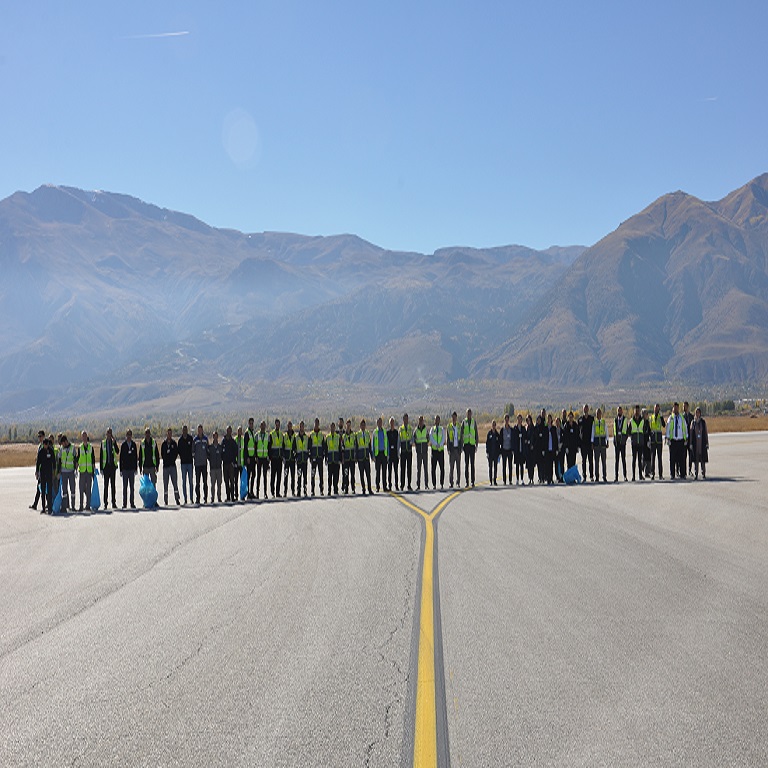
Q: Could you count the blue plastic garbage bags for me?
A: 5